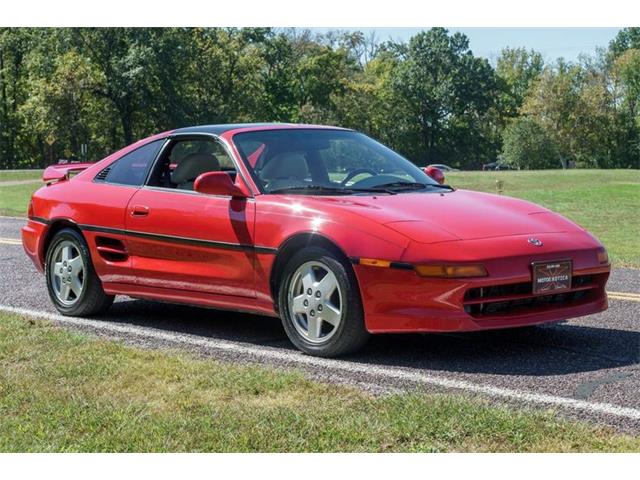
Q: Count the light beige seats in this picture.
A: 2